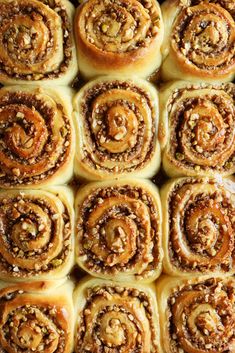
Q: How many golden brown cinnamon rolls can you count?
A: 12